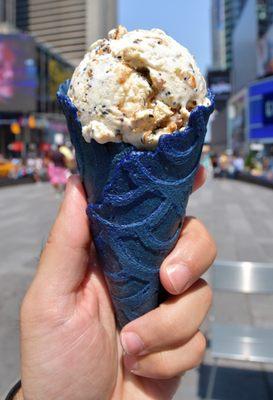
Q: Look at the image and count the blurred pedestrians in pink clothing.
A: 1